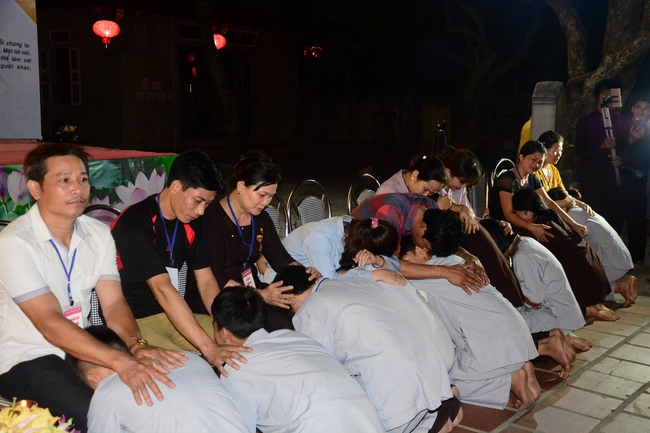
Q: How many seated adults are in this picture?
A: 9